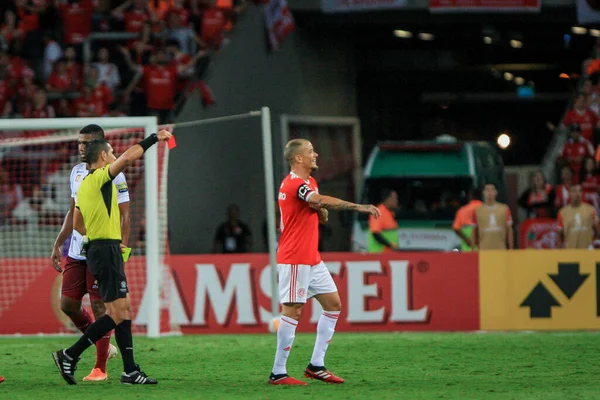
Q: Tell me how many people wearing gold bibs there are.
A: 2